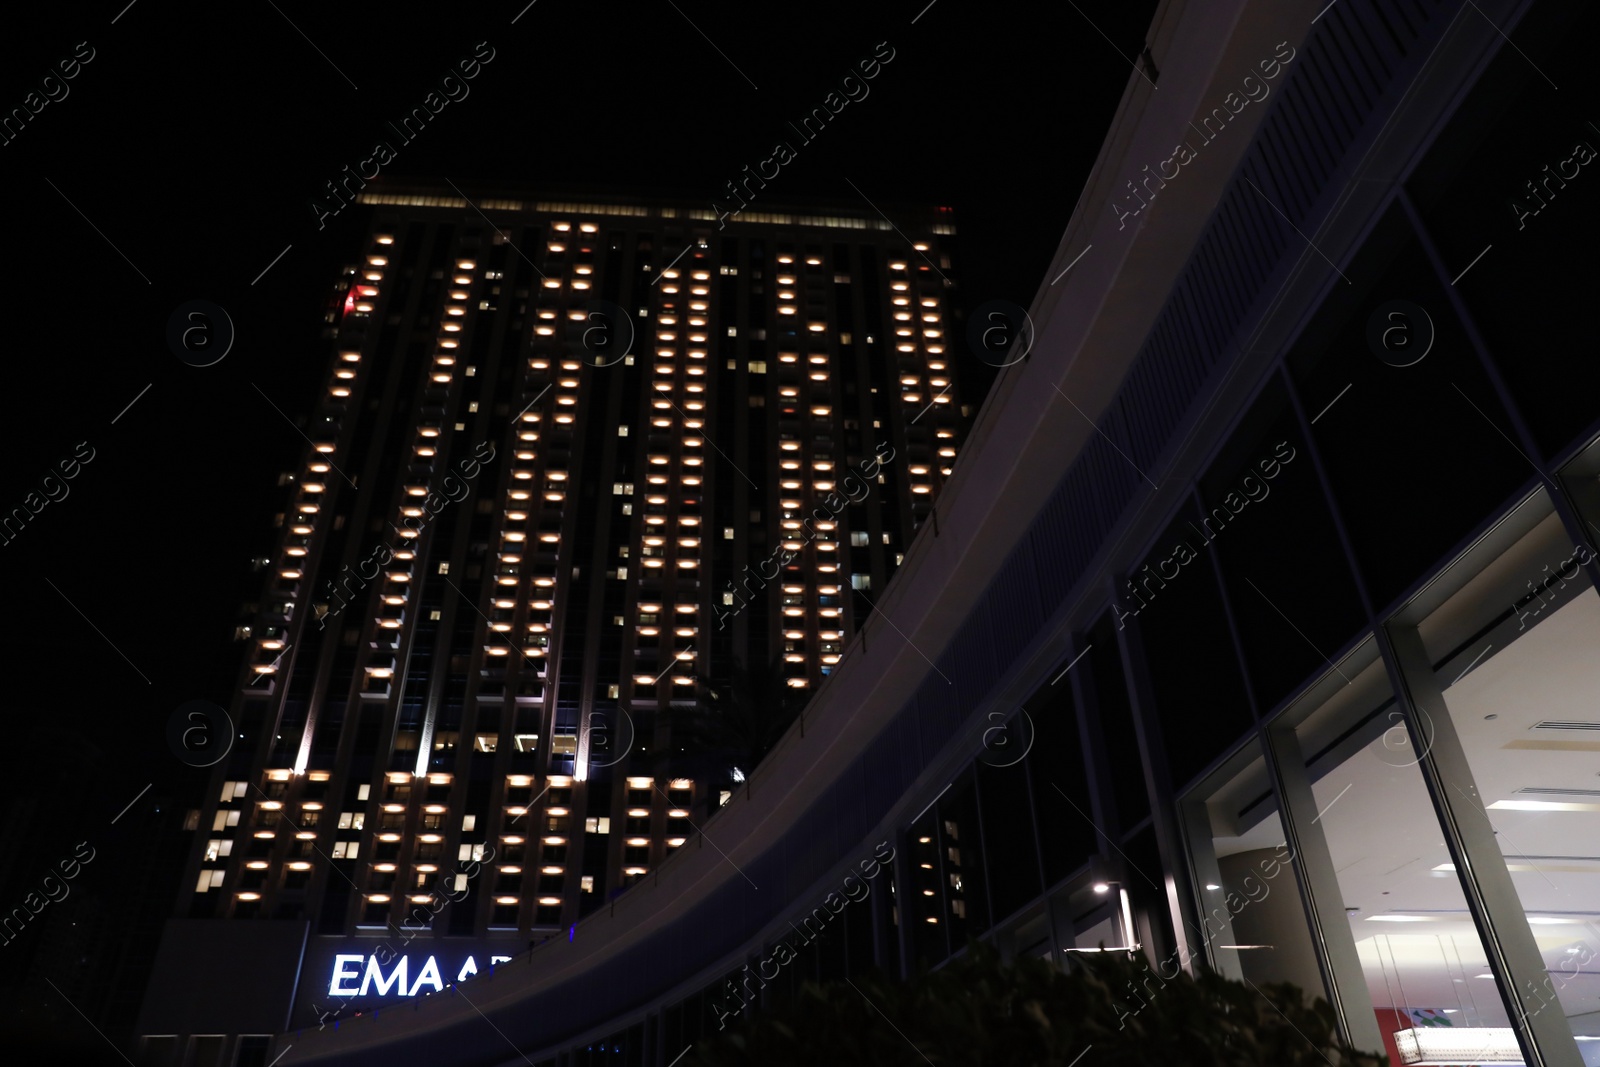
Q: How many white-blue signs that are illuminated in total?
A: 1